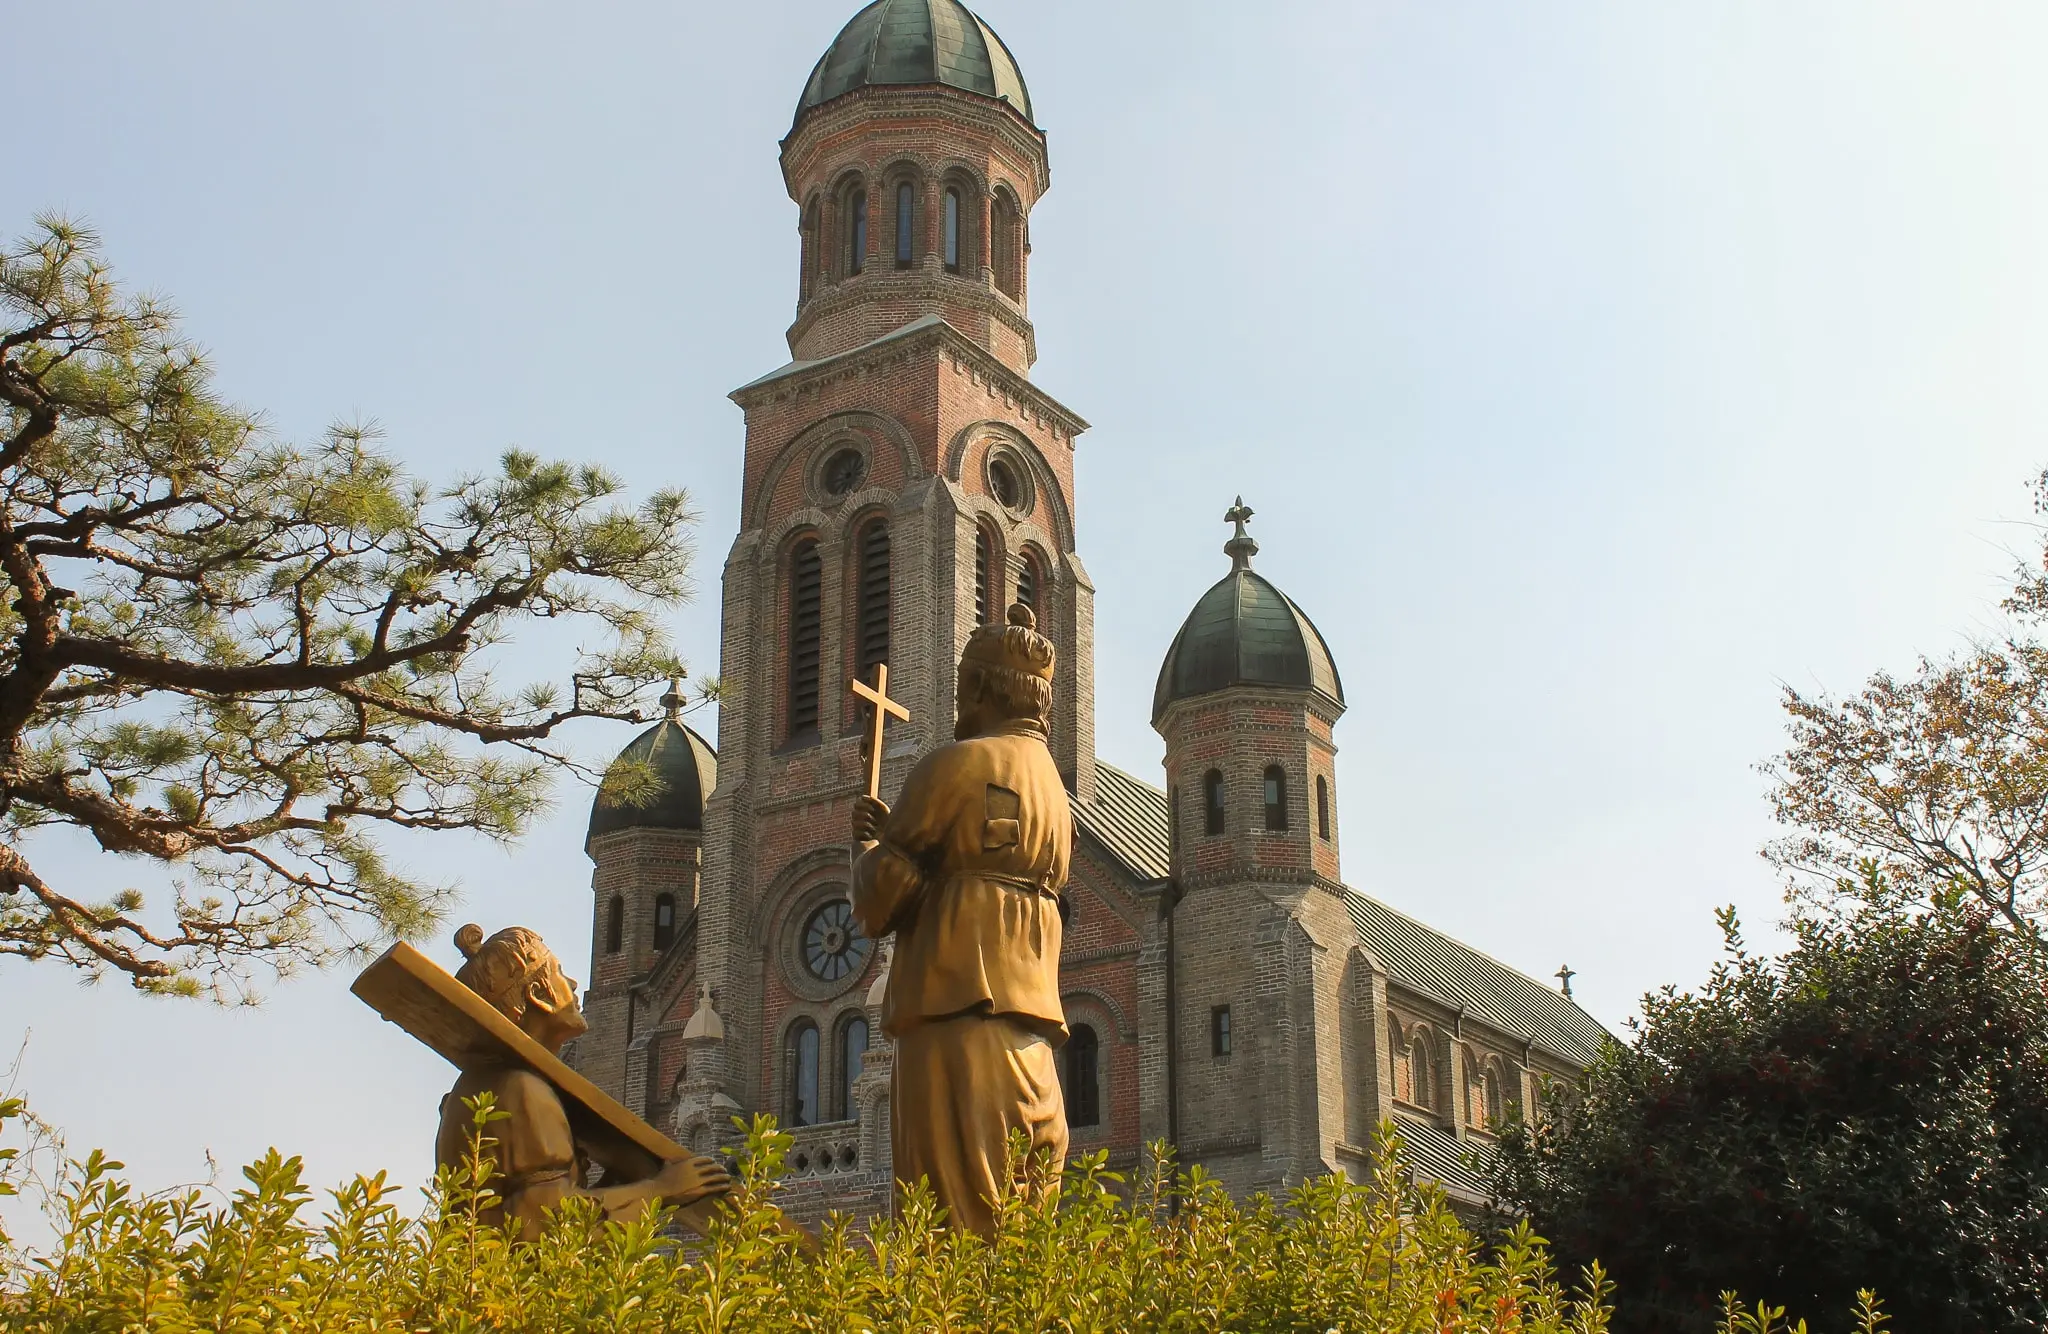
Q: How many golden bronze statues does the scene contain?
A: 2